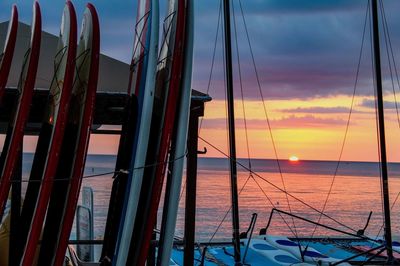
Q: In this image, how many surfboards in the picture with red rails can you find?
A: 5